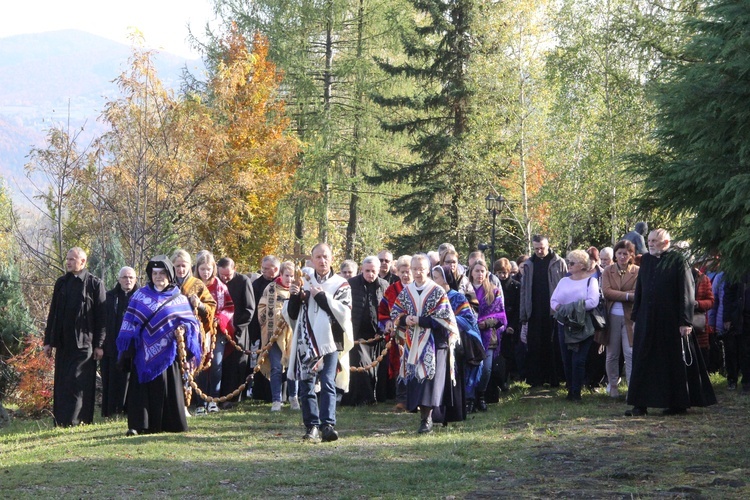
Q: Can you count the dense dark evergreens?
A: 2